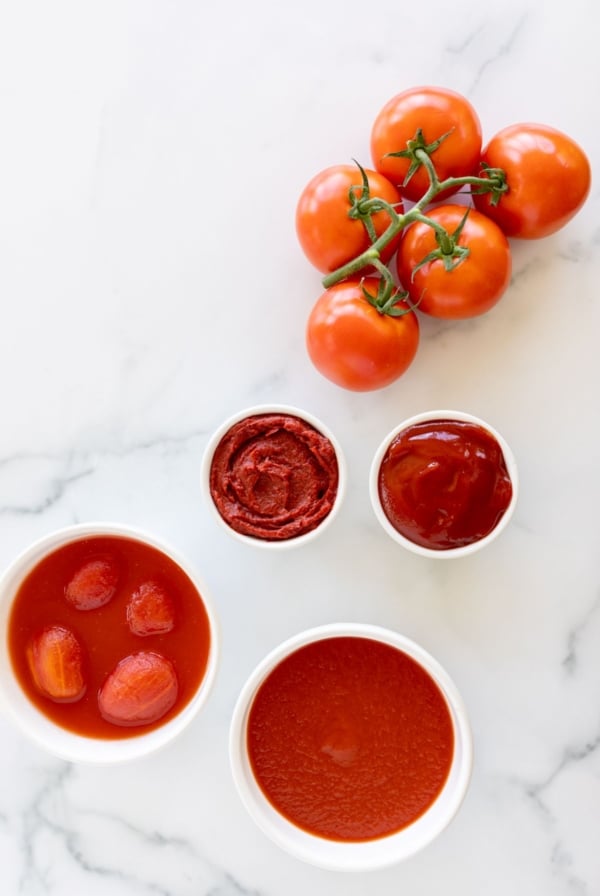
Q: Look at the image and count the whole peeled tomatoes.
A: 4